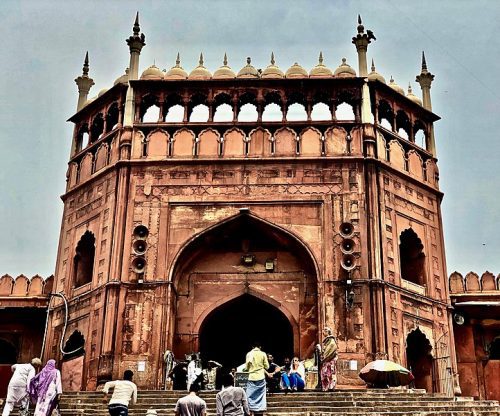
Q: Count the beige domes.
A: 15